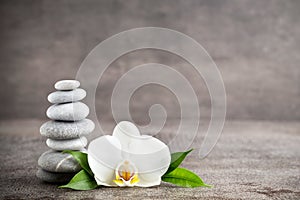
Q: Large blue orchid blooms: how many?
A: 0